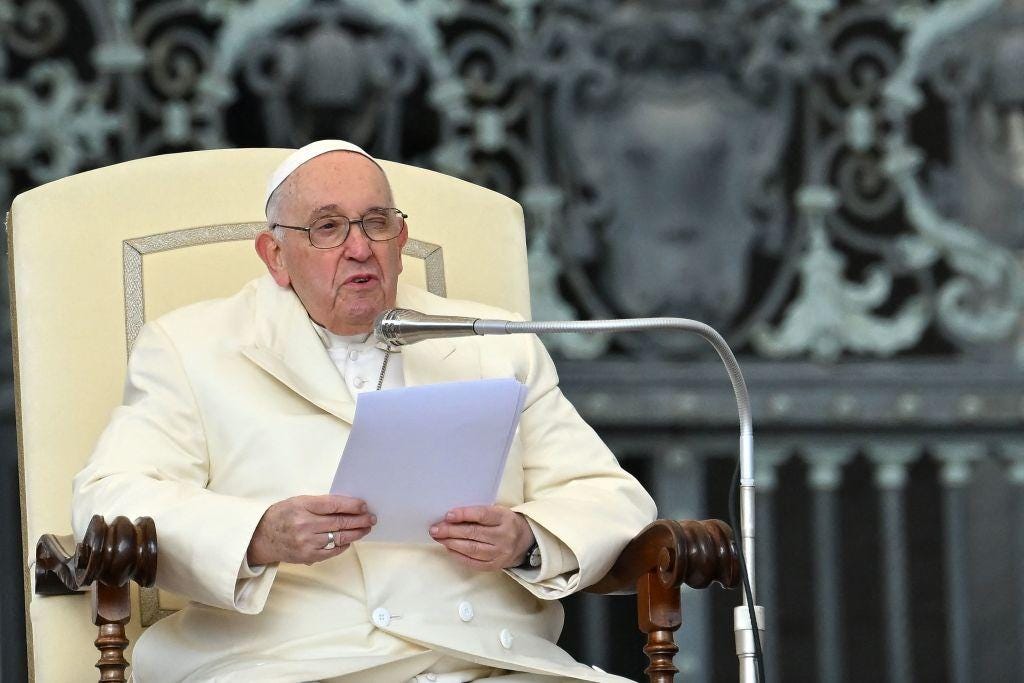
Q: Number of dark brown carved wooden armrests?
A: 2